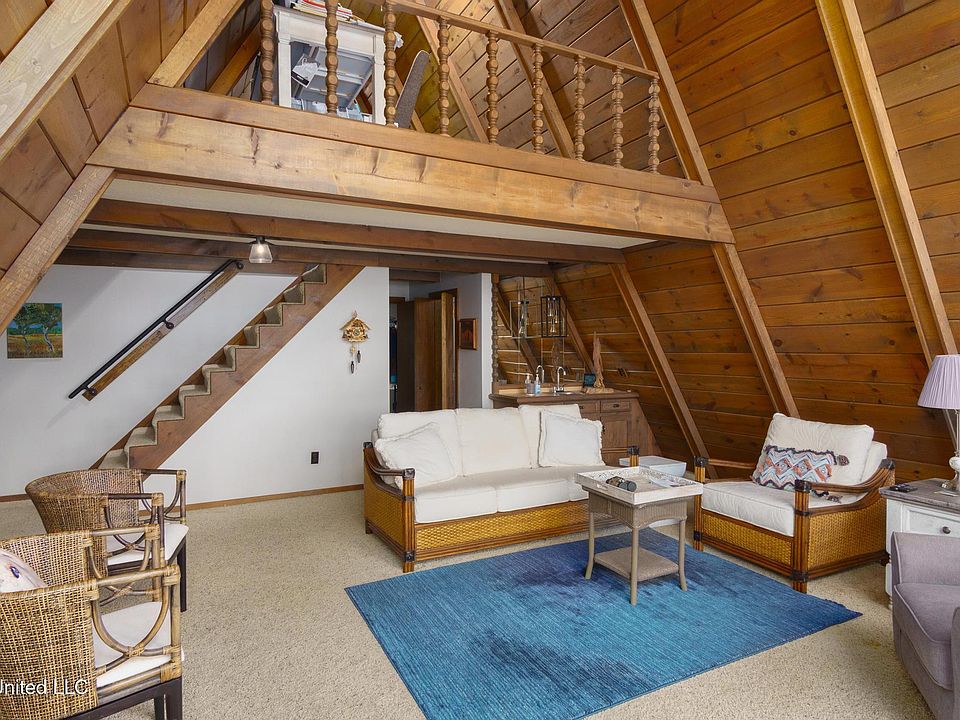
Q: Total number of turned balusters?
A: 9